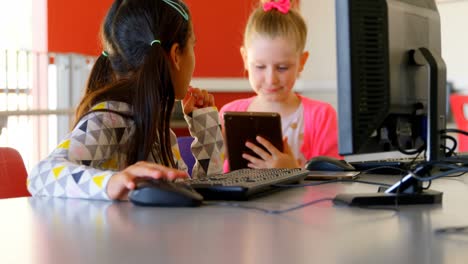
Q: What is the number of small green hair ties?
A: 2